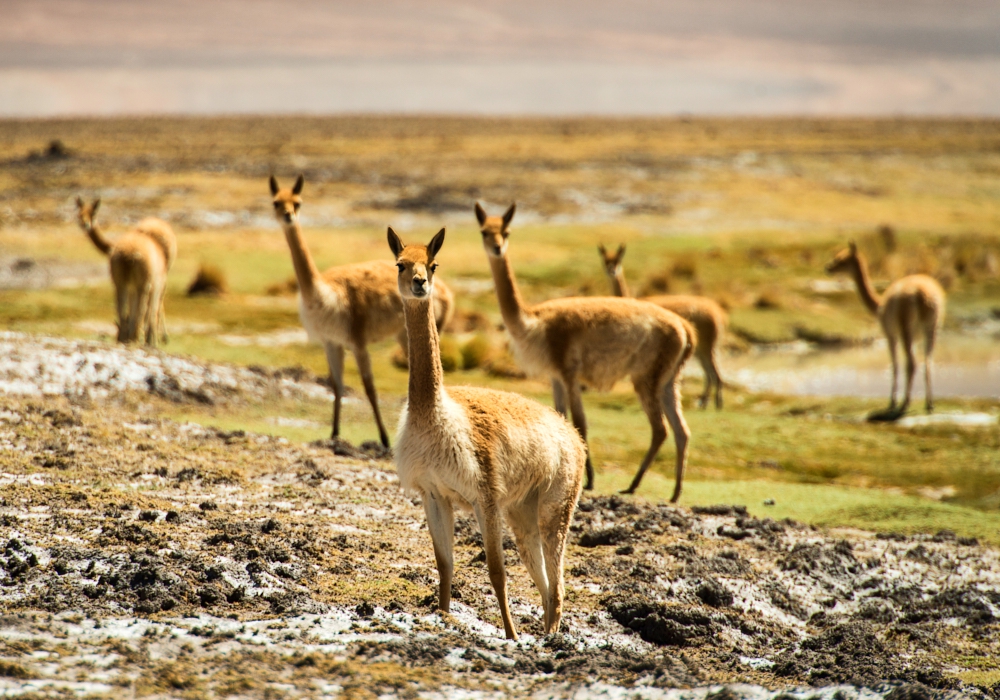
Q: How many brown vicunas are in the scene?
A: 6